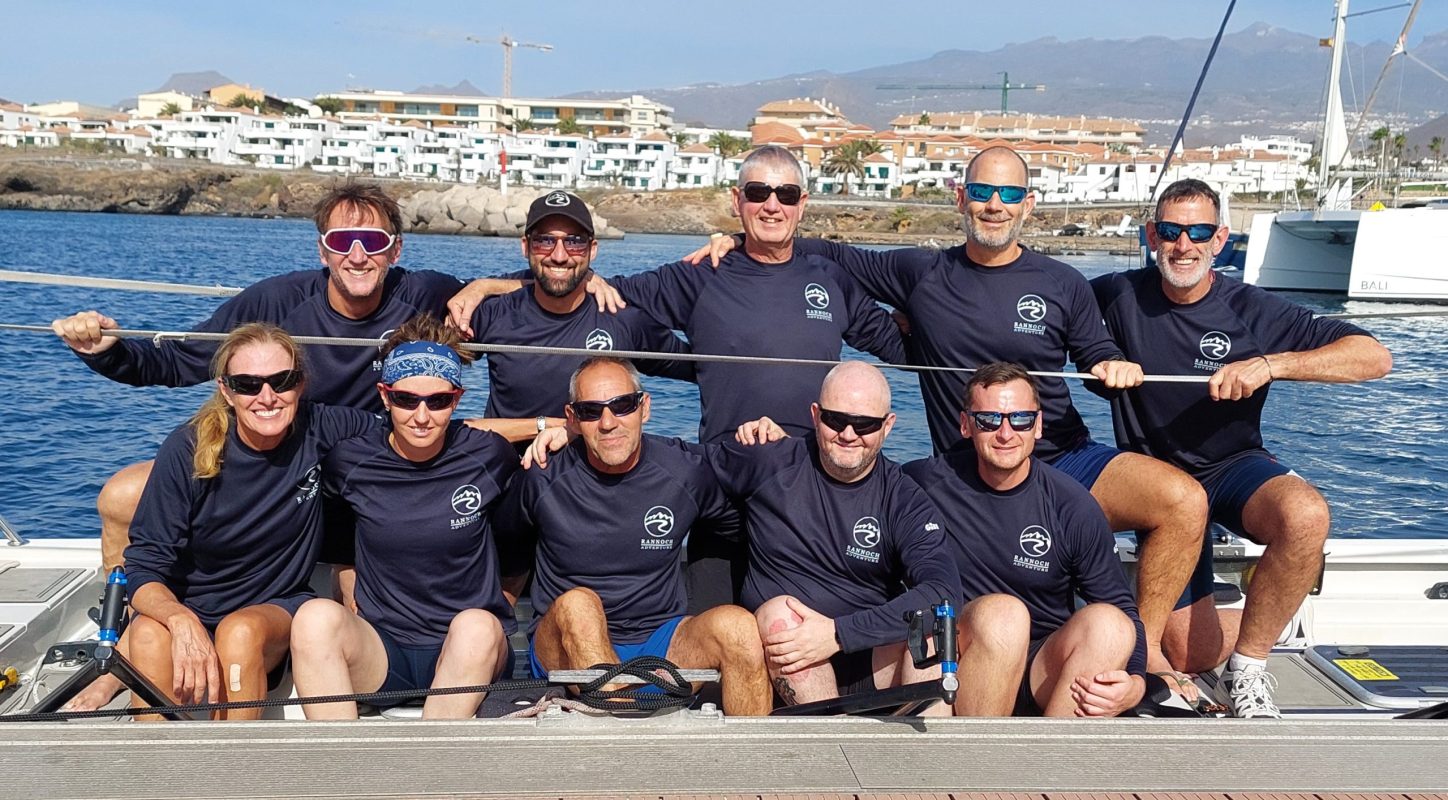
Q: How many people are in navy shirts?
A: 10